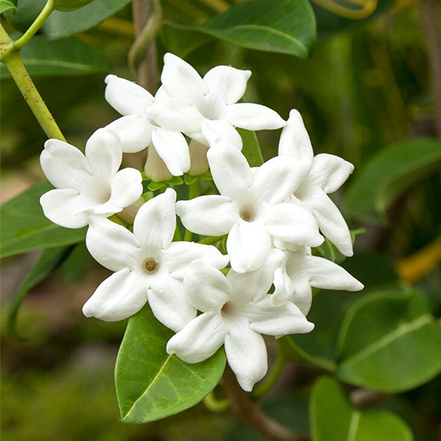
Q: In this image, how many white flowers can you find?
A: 8